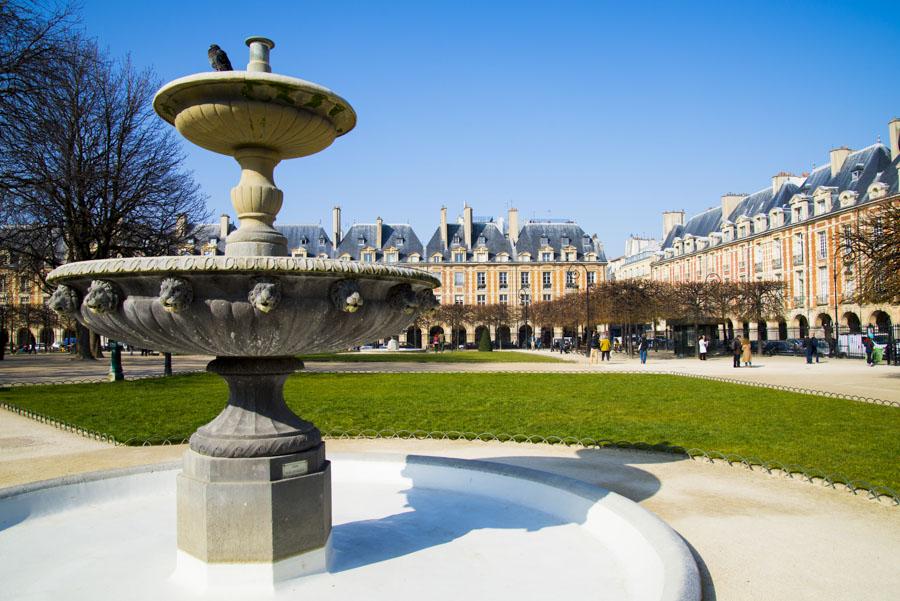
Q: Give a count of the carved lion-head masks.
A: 7